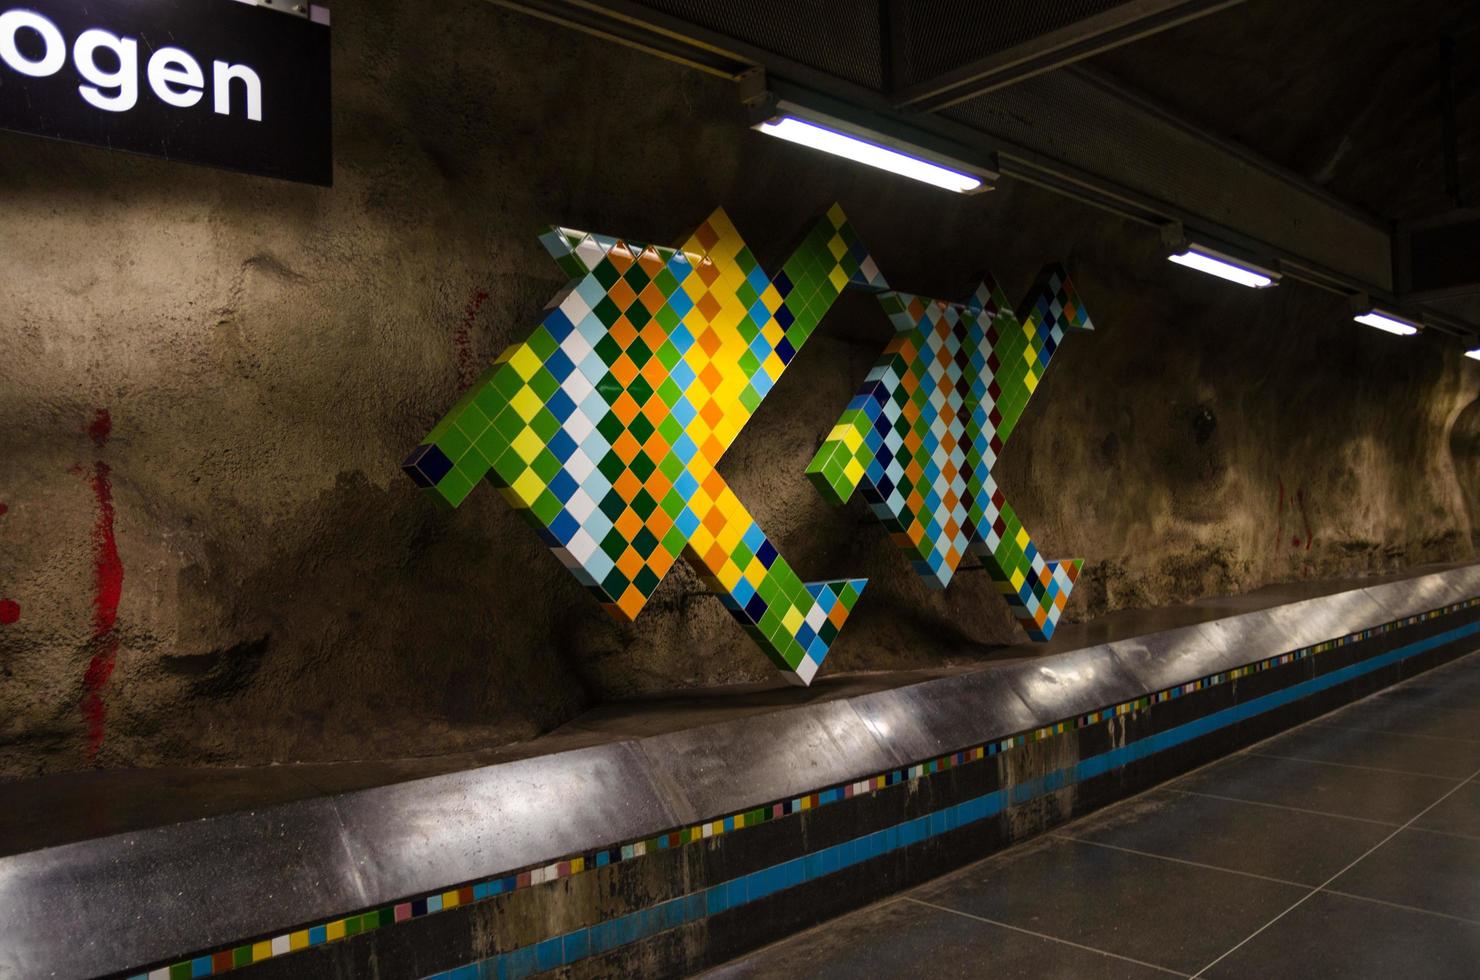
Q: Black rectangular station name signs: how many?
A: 1